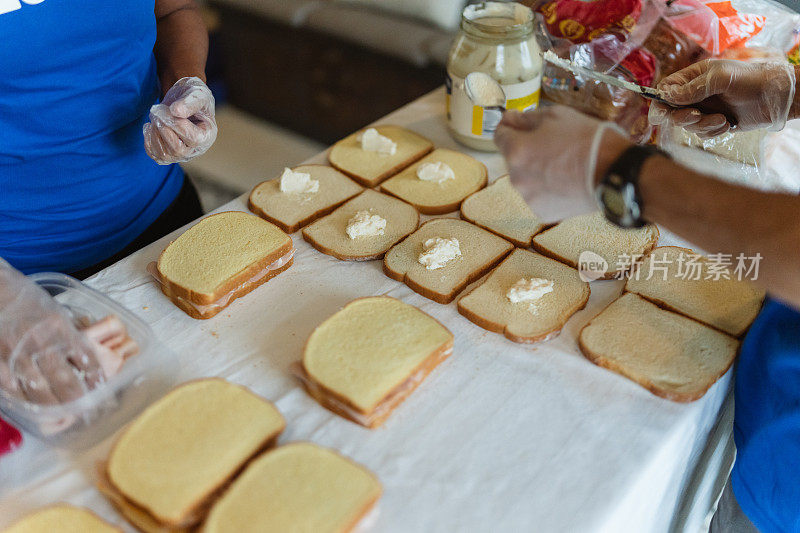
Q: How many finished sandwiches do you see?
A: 5